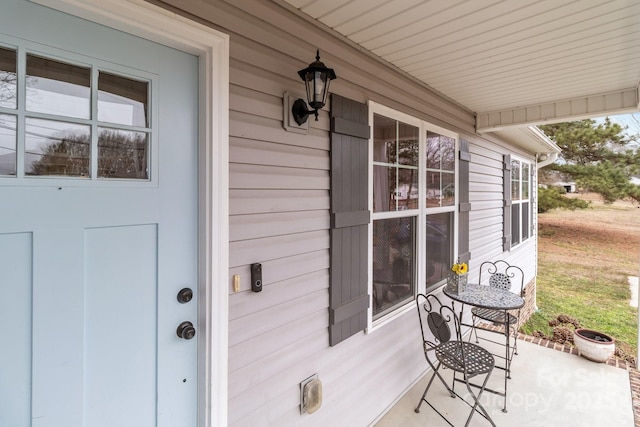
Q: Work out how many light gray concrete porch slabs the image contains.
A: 1